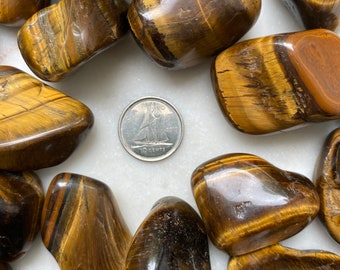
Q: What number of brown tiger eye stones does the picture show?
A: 12